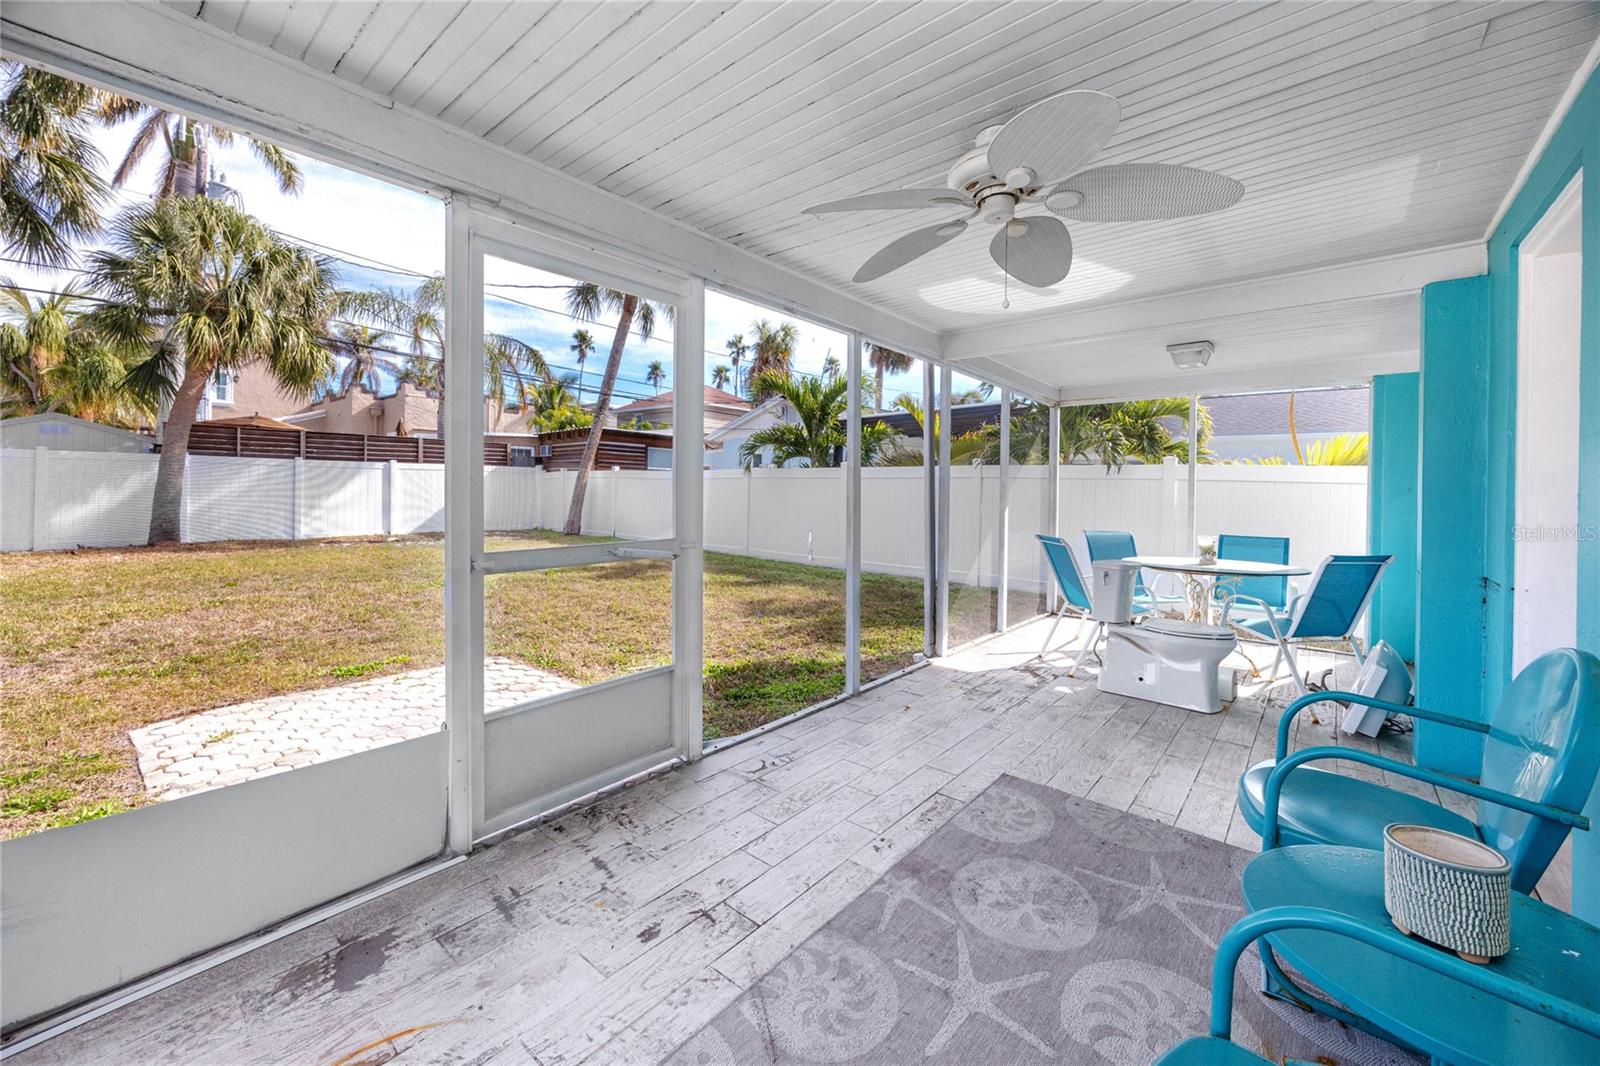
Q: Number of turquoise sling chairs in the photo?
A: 4